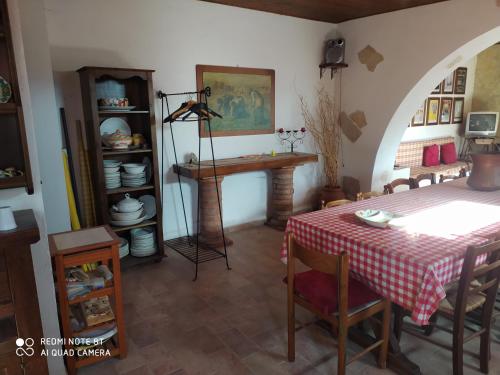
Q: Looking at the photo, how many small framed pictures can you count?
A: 7